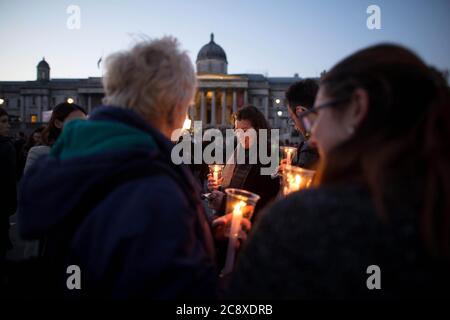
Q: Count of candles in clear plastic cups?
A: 4